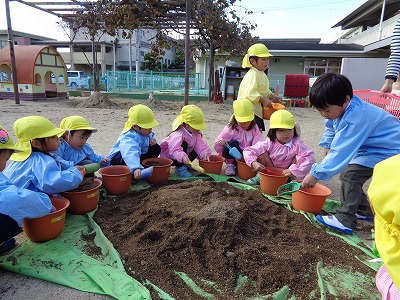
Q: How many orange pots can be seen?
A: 9